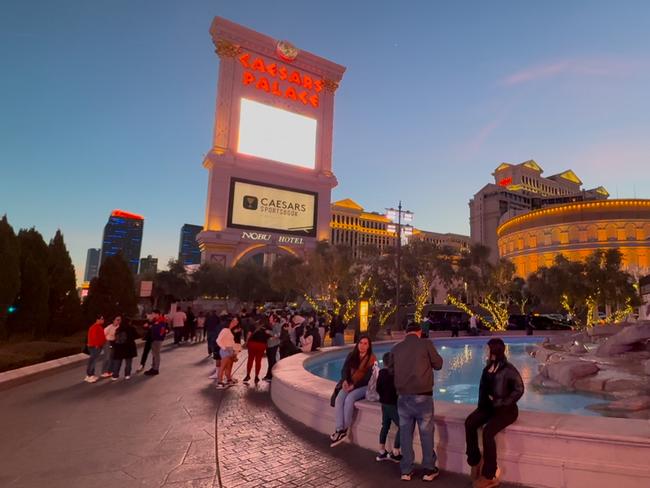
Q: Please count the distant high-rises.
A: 4